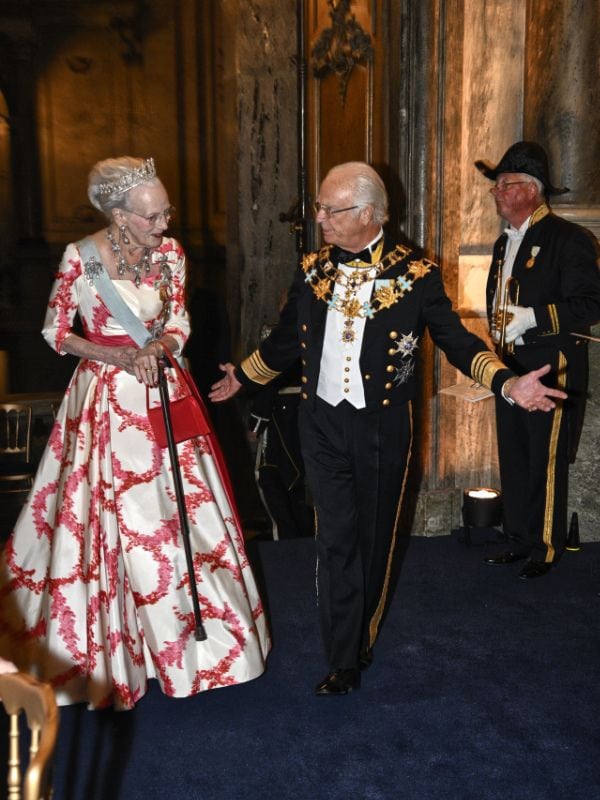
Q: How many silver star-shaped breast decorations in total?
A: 2